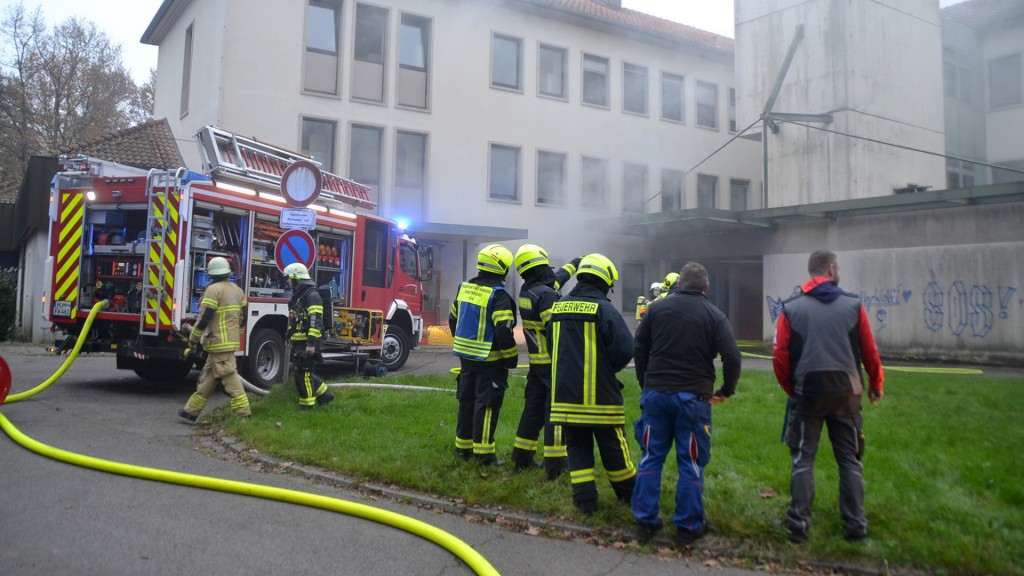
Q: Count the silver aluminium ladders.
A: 2